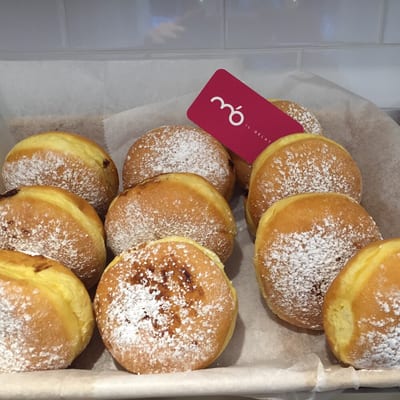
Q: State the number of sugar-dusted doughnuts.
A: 10